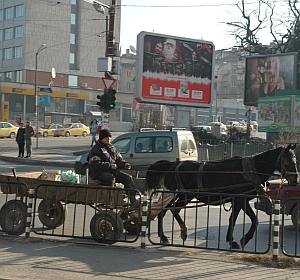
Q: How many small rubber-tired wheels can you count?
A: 4